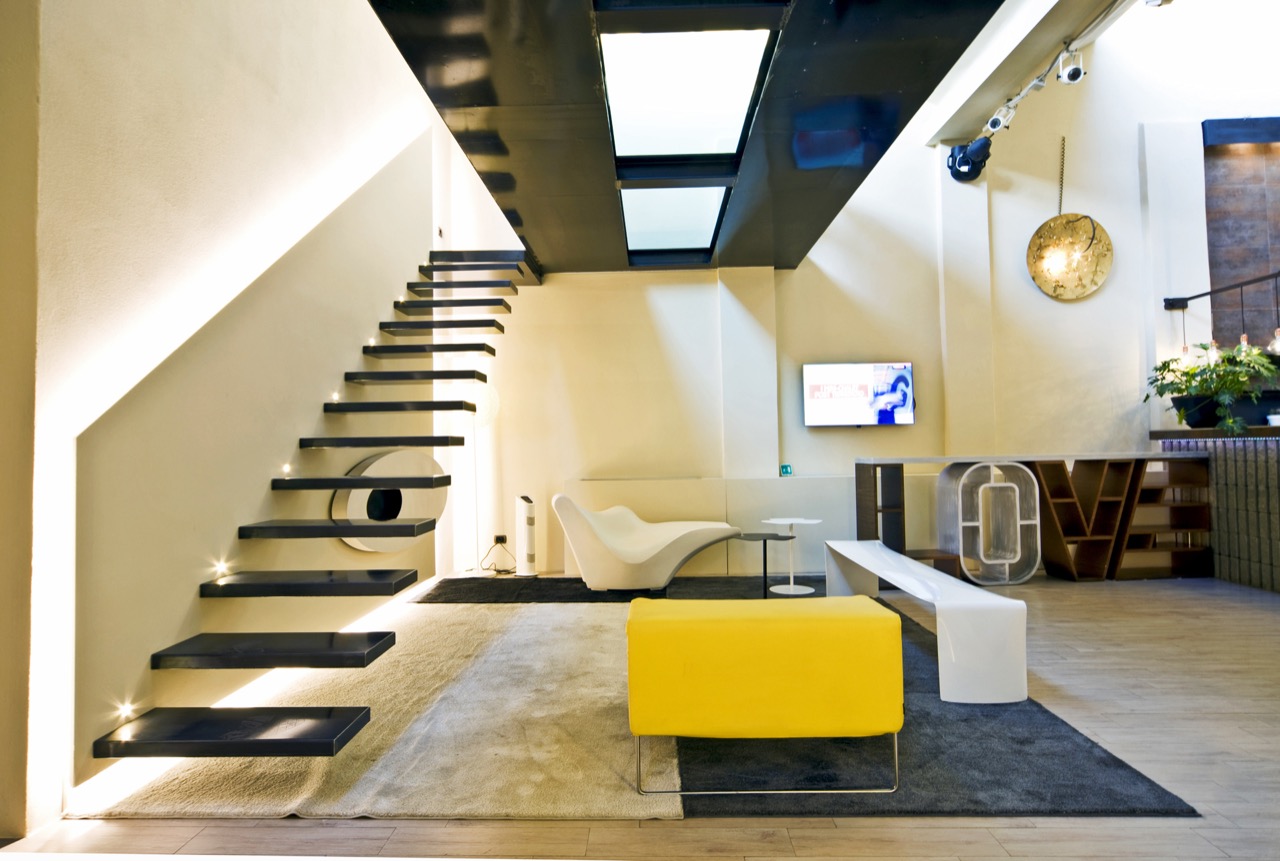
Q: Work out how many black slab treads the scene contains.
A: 14